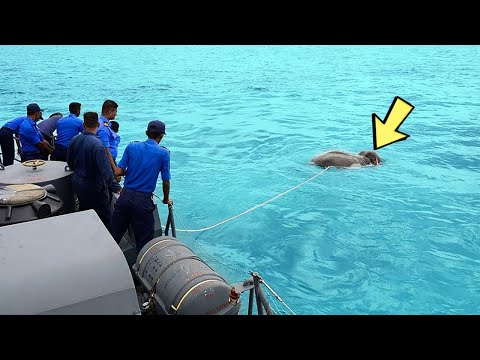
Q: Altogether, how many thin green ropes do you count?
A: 0